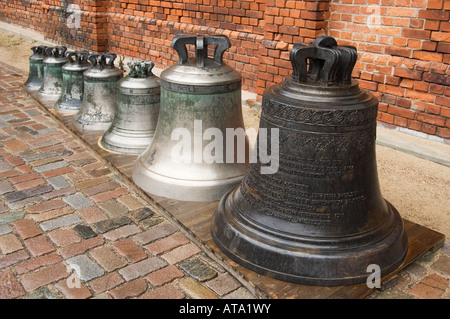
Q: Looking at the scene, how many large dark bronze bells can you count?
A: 1